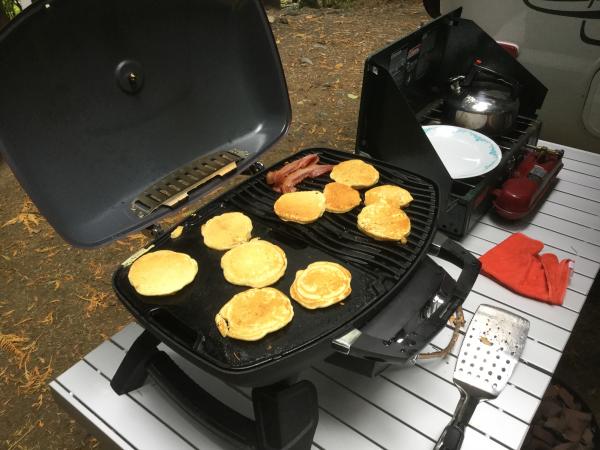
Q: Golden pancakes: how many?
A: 10